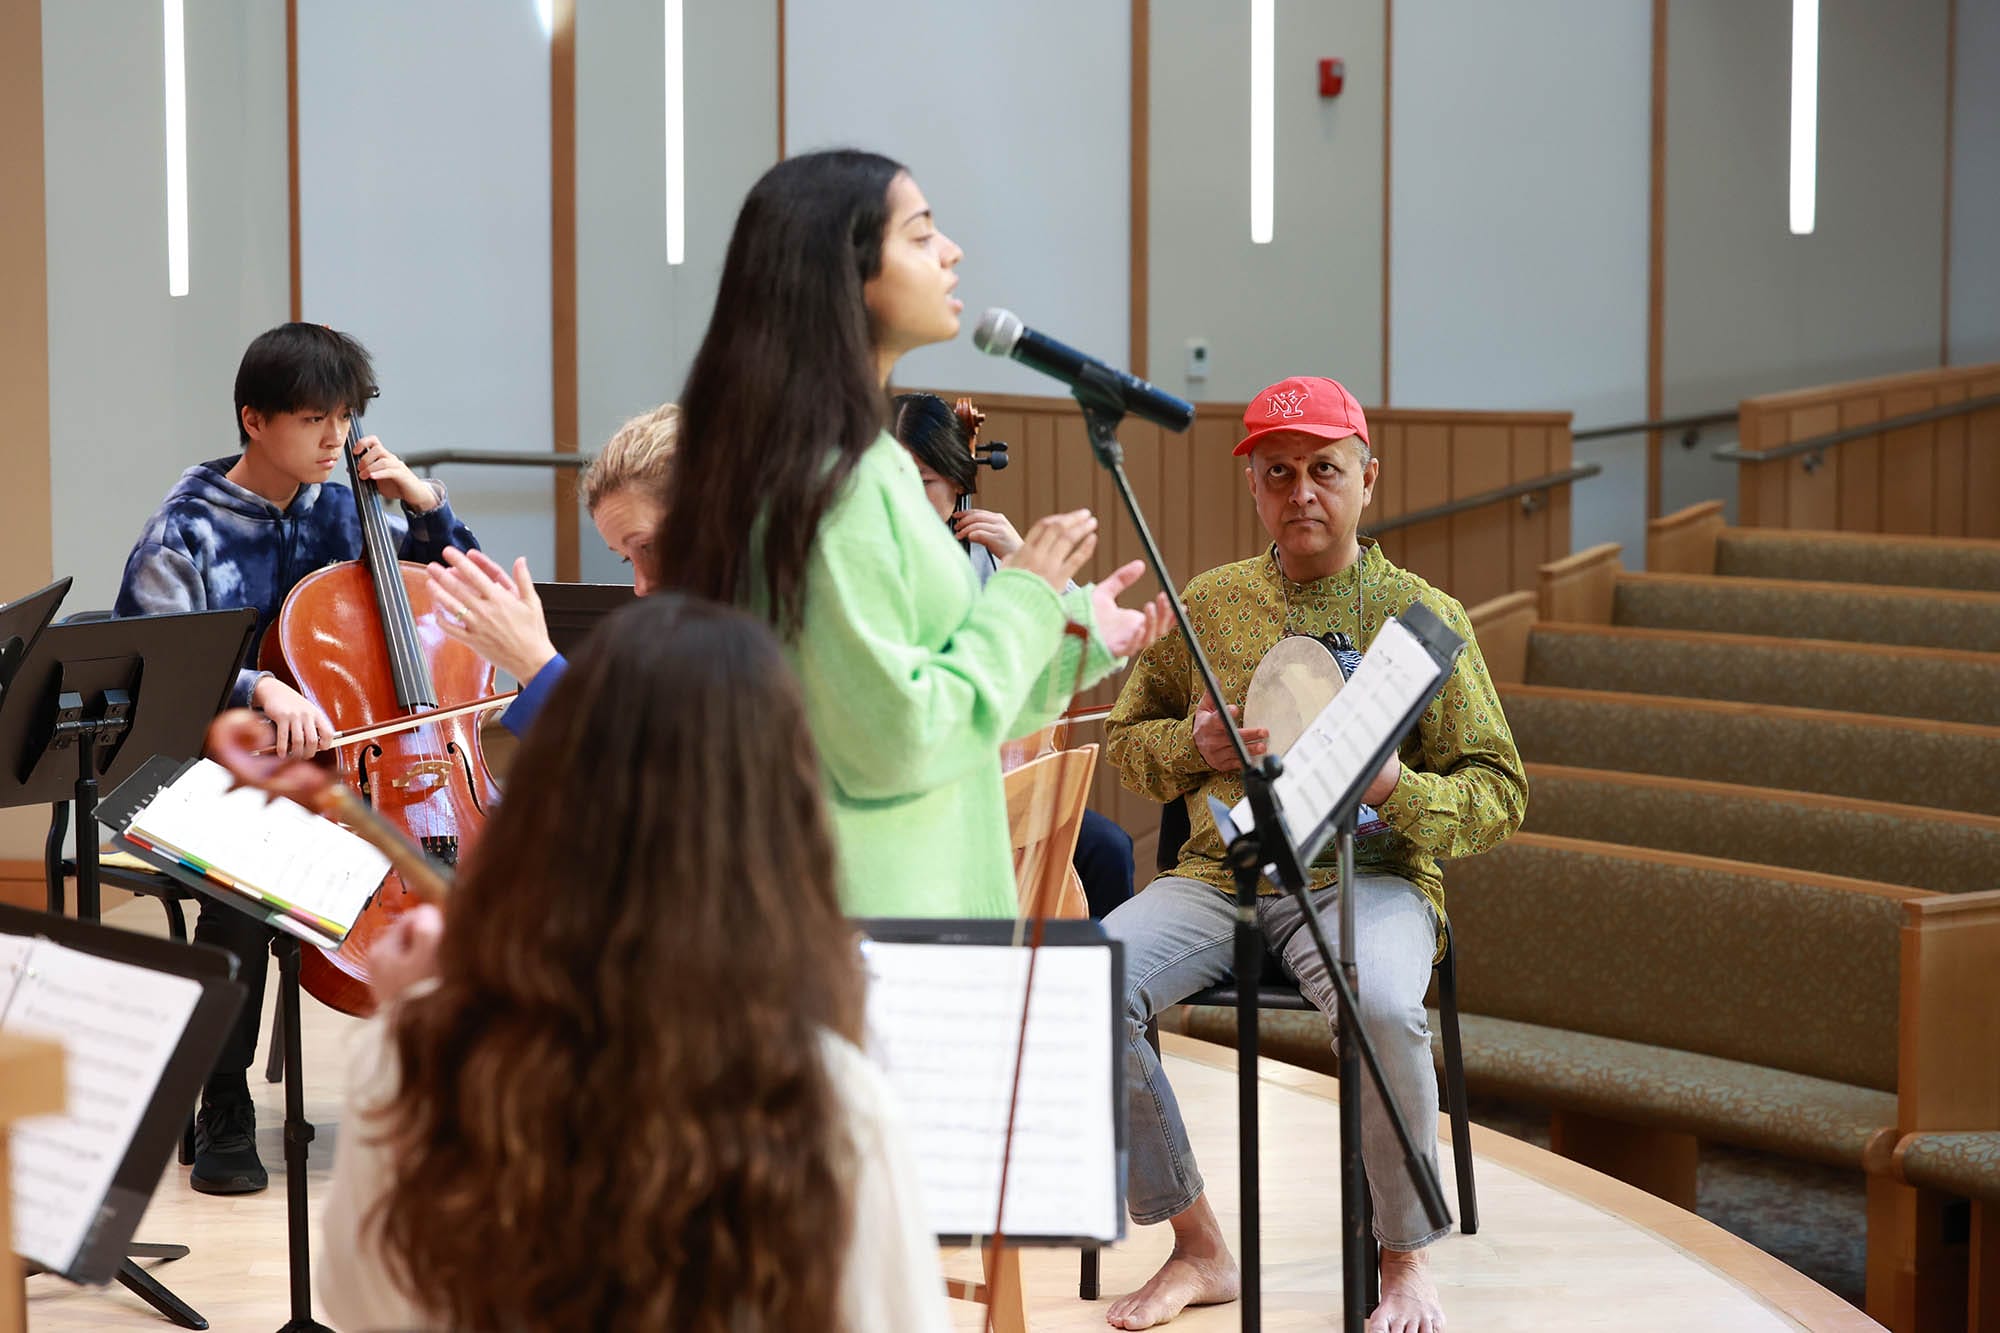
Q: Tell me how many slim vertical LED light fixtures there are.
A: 4